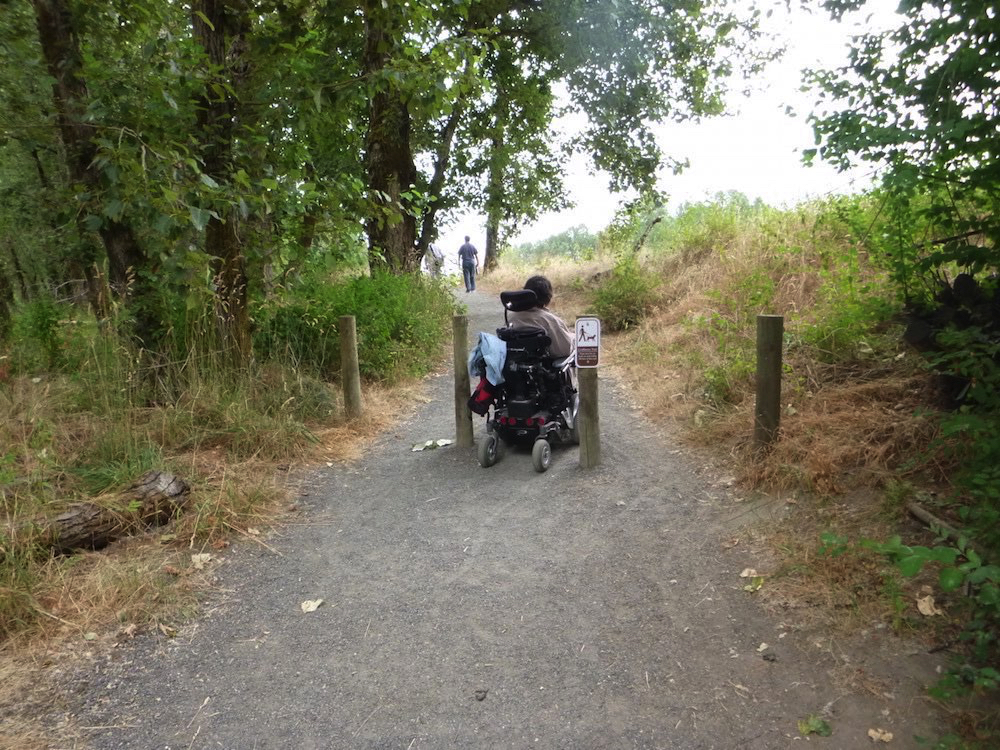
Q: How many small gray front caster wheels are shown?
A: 2